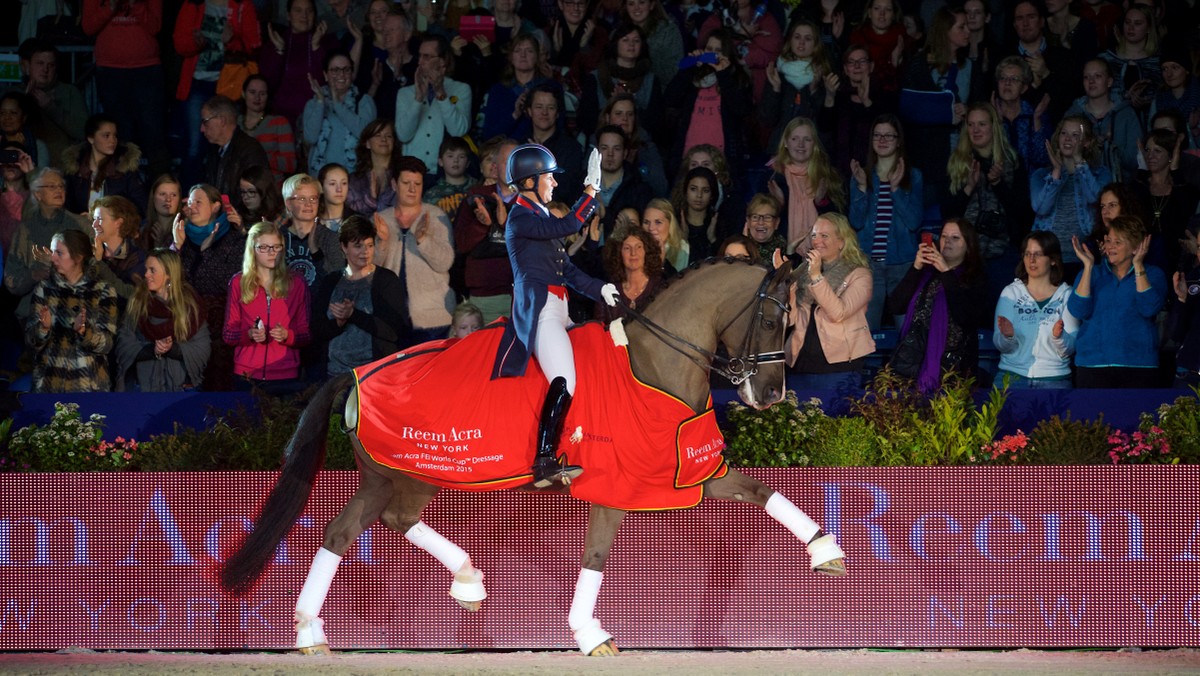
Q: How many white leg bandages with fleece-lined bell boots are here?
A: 4